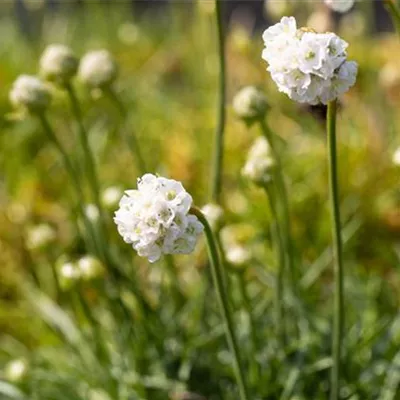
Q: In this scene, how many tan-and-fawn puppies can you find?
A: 0